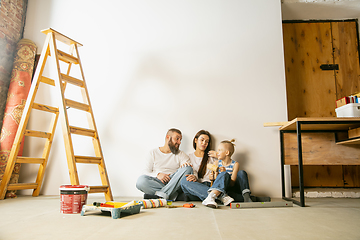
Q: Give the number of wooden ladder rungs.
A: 11